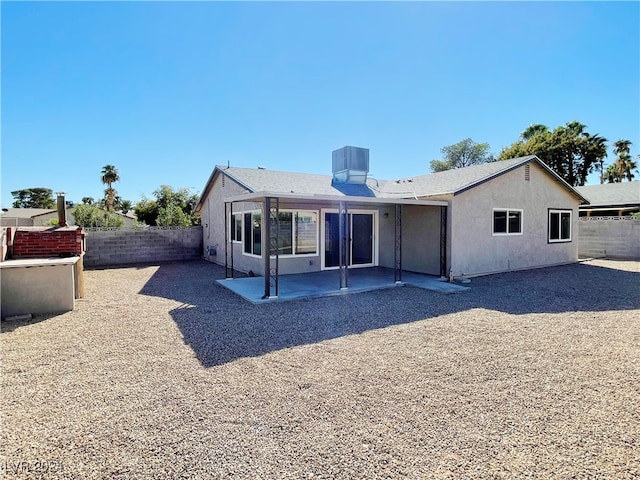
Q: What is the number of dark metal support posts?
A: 5